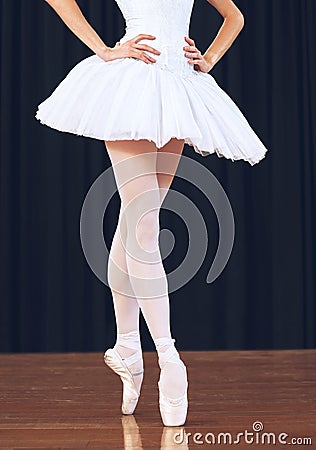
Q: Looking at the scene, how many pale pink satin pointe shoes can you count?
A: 2